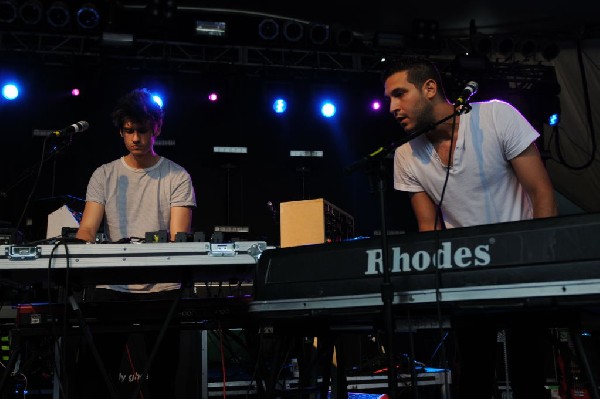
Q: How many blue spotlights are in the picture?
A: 5